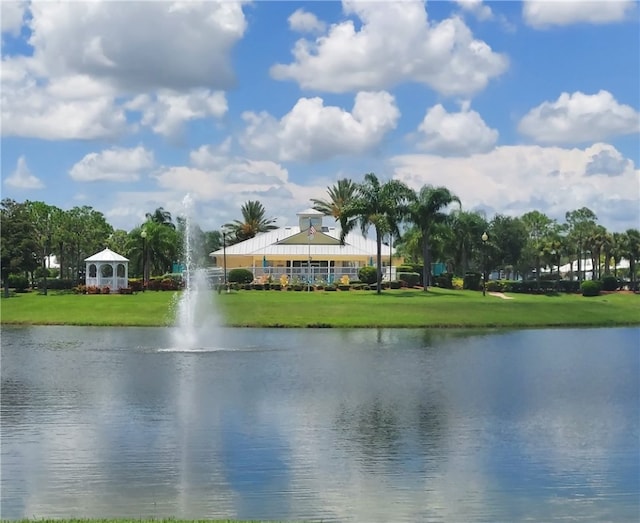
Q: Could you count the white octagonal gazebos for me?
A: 1